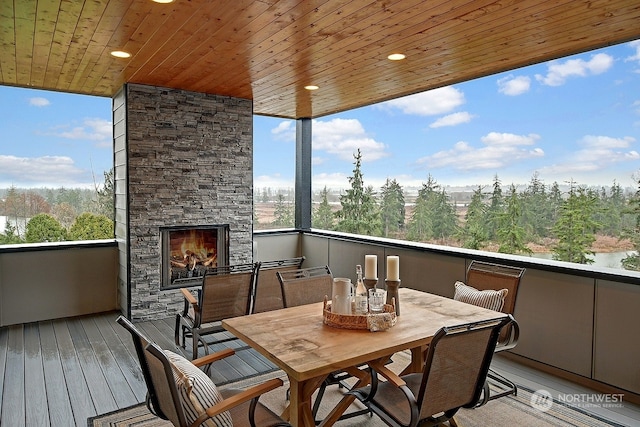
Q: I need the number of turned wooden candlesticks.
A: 2